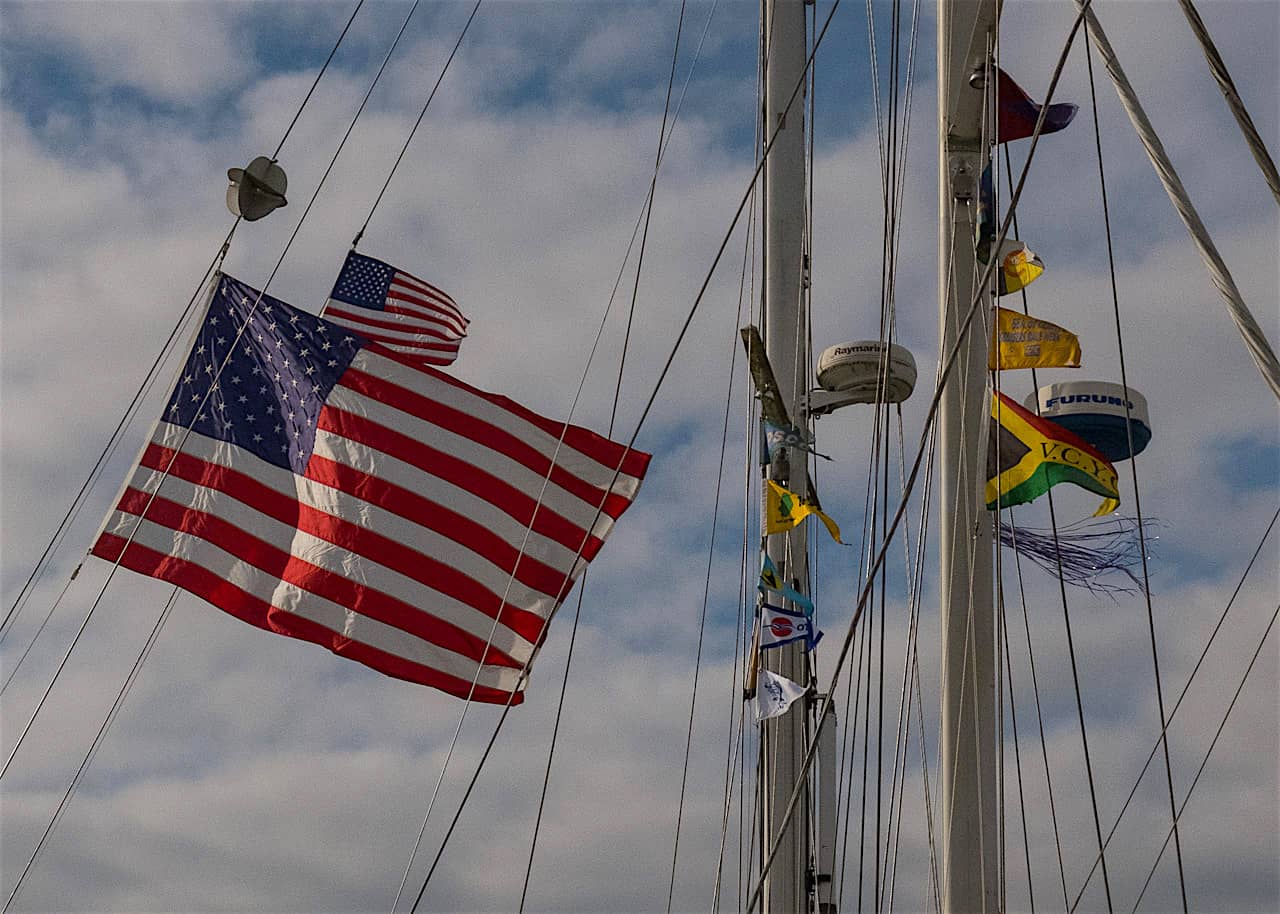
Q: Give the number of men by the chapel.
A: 0